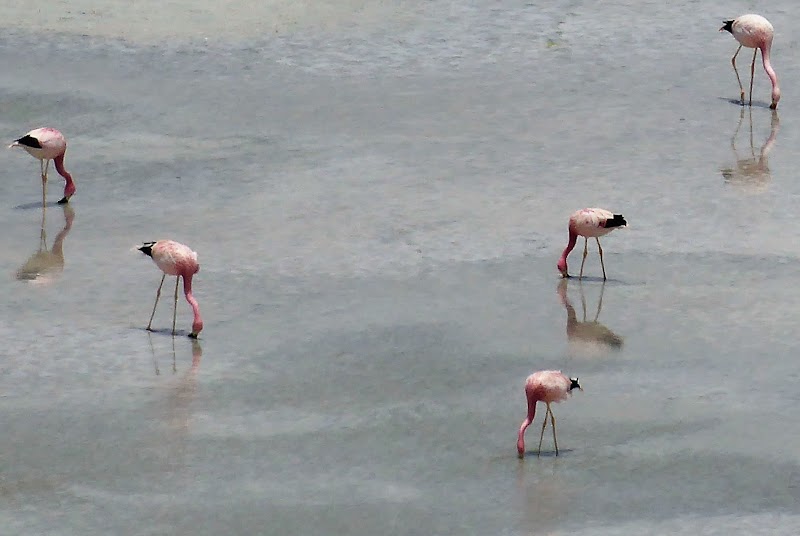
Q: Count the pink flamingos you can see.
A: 5